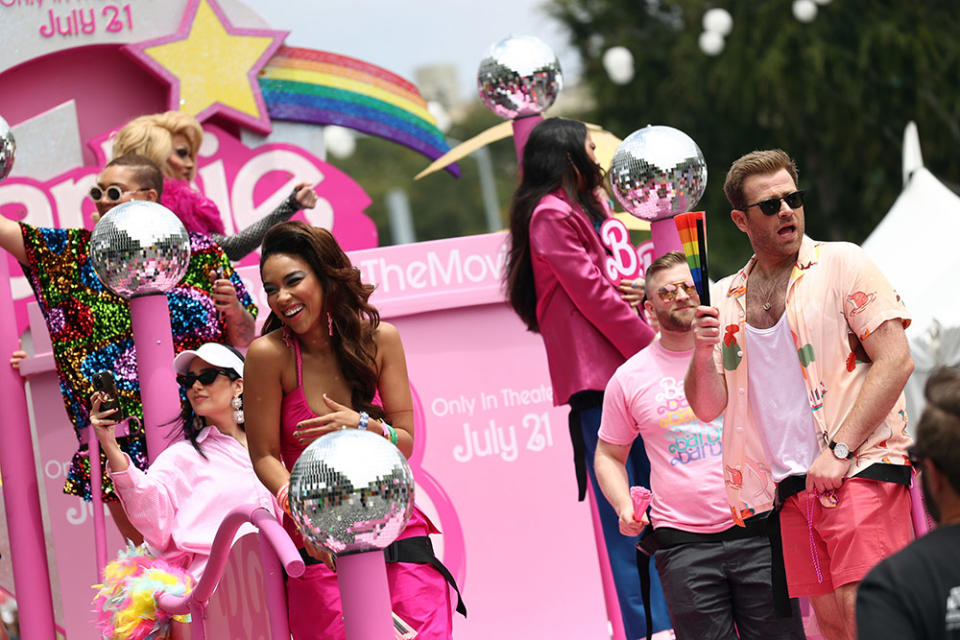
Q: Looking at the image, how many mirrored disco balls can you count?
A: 5